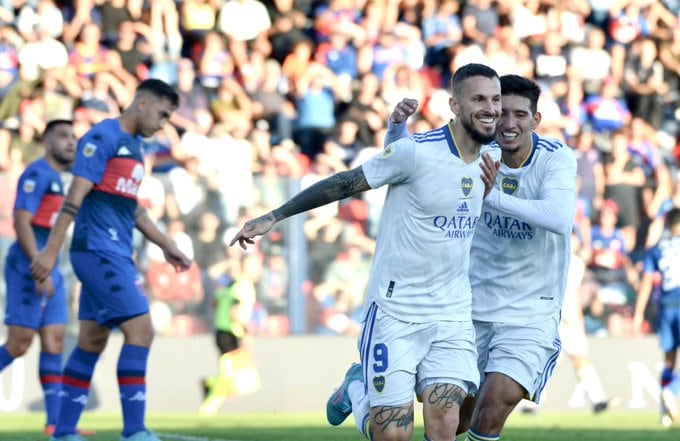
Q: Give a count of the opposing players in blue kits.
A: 3